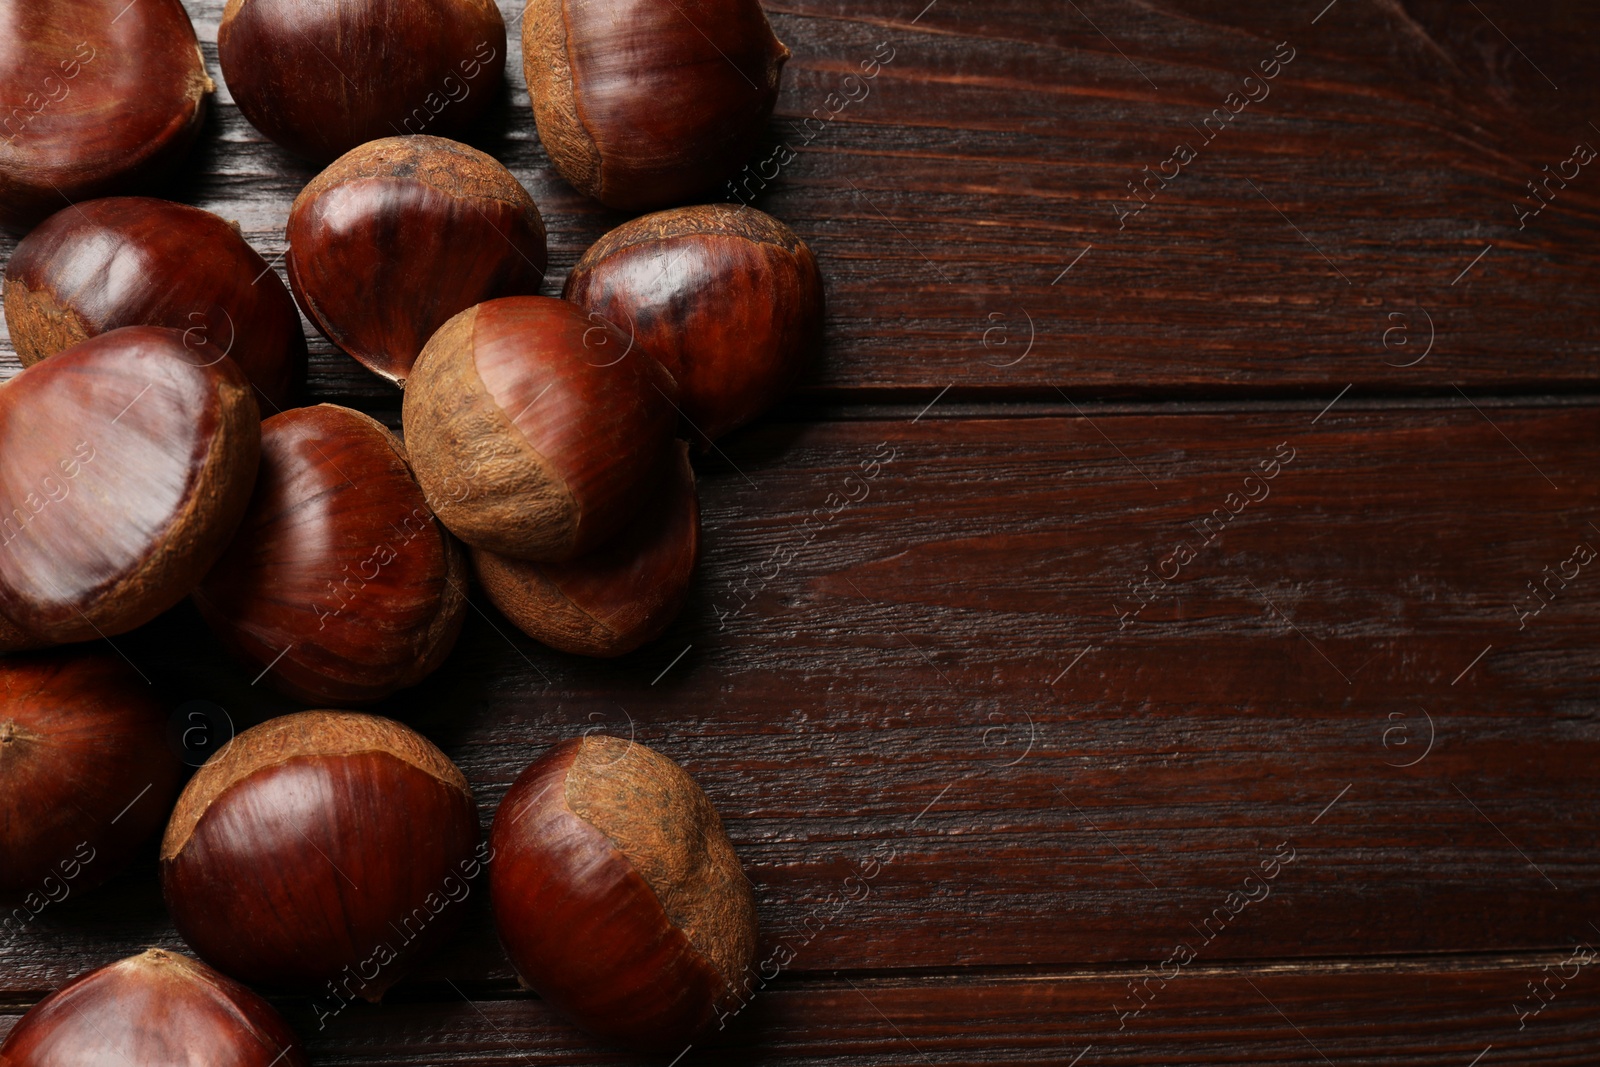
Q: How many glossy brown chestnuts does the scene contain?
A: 14